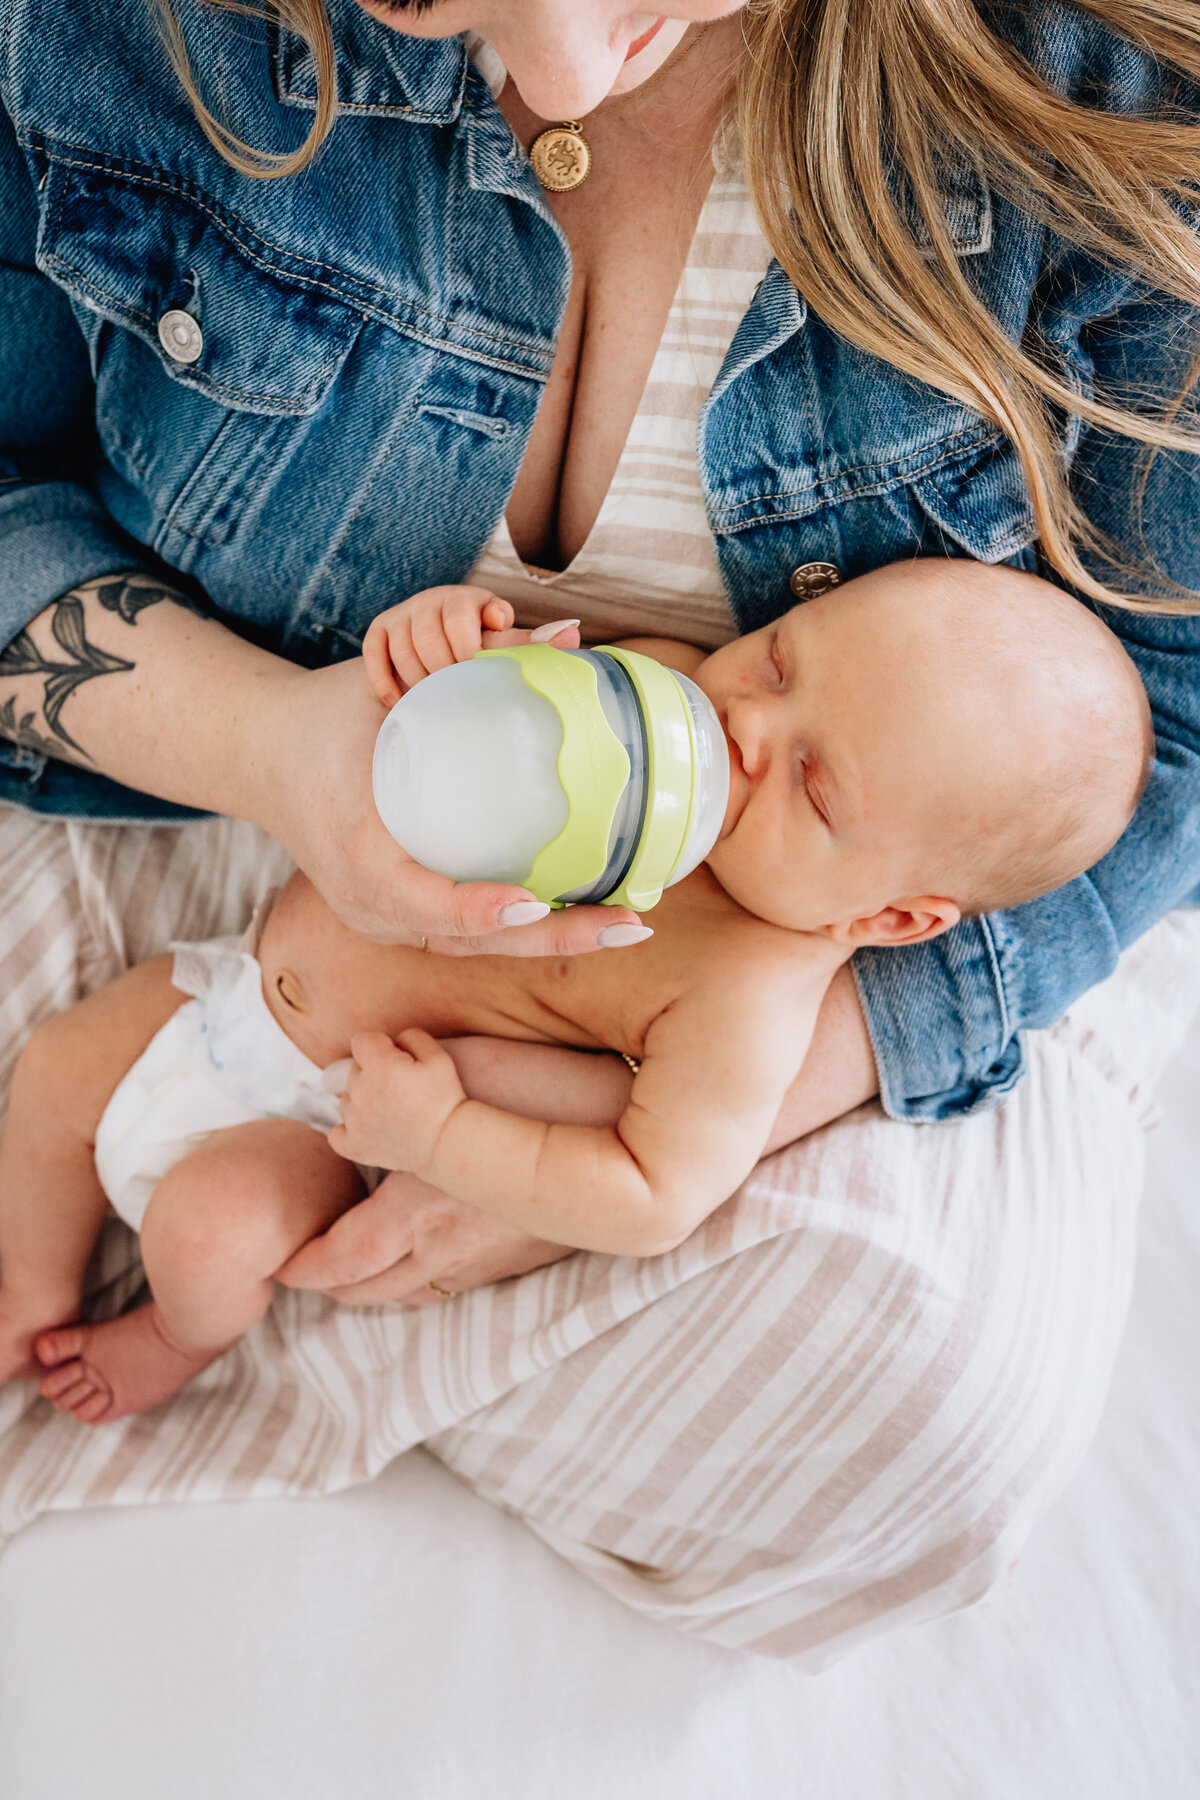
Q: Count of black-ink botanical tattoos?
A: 1